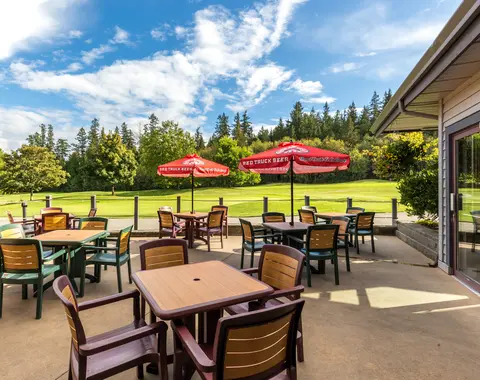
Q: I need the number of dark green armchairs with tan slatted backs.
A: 12